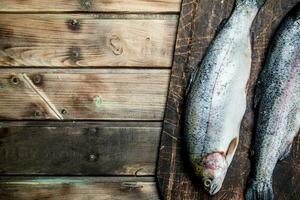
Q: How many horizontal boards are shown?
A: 5